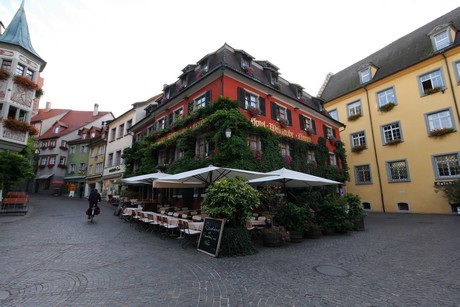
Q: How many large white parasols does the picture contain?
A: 3